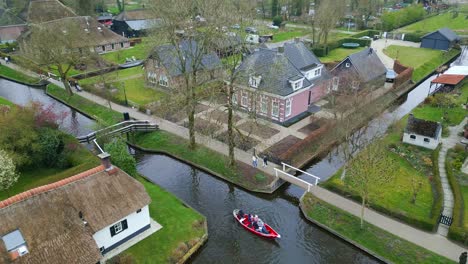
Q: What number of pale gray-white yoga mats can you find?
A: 0